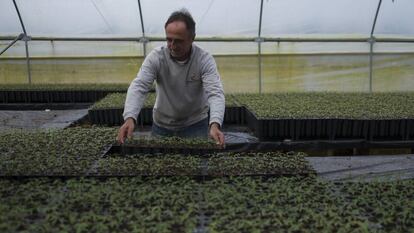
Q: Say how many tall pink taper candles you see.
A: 0